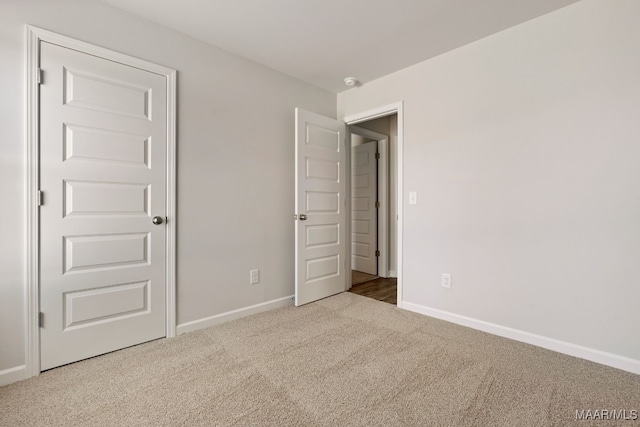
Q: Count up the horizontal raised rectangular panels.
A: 15